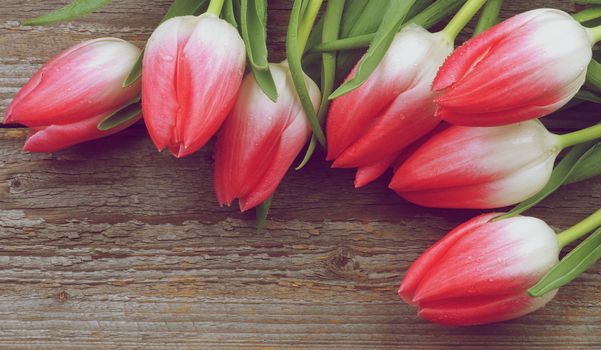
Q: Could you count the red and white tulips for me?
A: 7